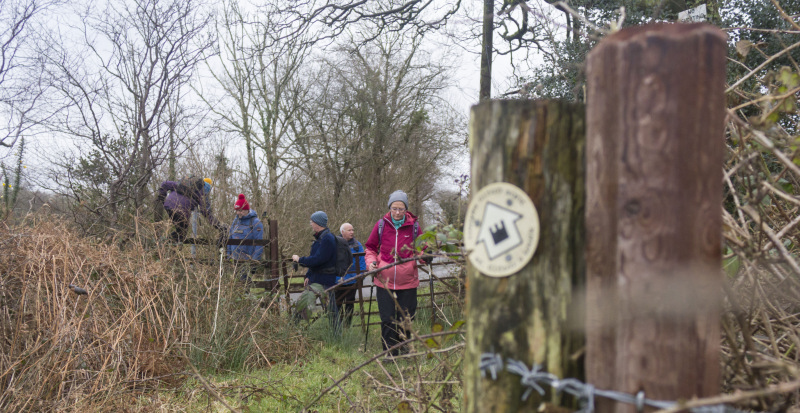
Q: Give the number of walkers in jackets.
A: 5